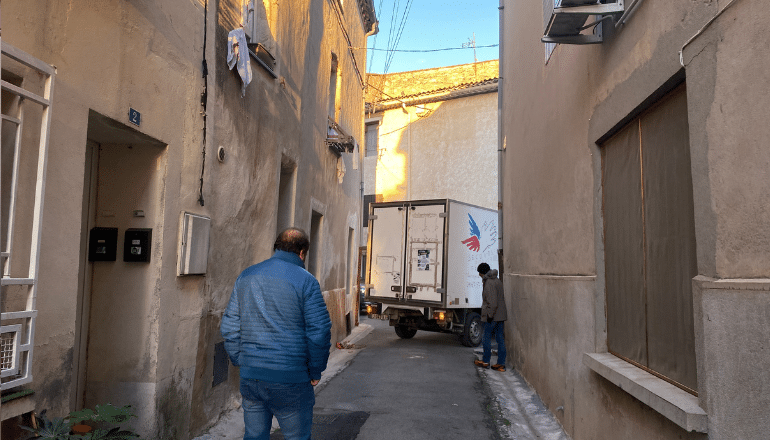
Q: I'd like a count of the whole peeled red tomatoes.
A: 0